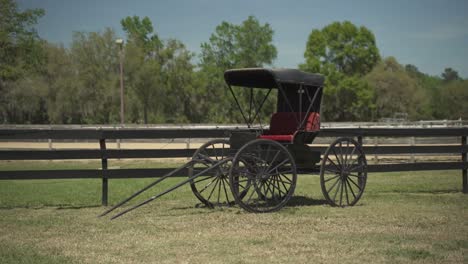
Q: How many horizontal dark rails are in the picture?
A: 3